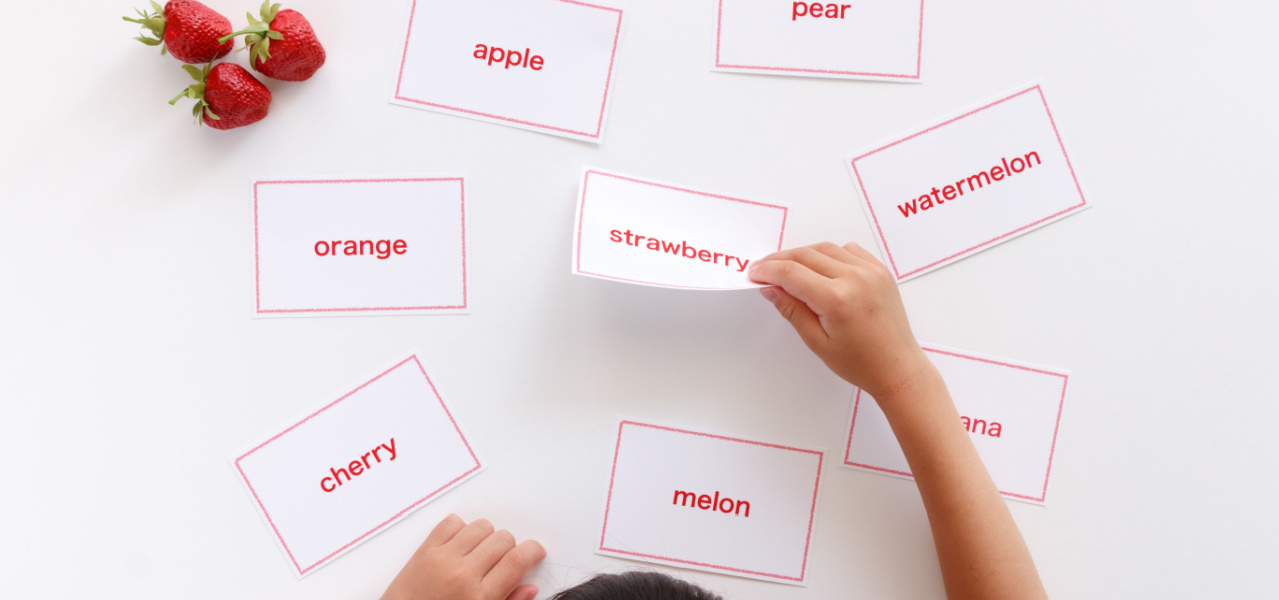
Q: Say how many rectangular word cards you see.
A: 8